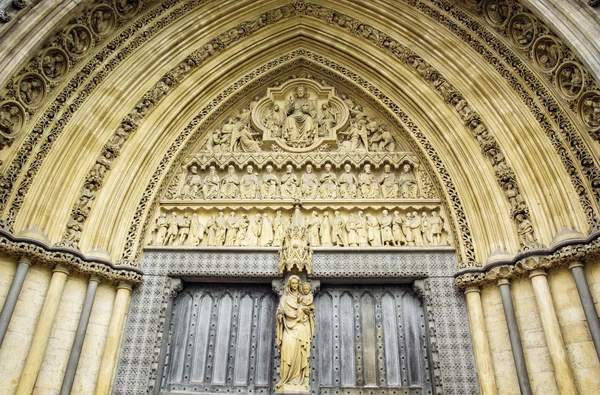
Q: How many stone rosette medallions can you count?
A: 12